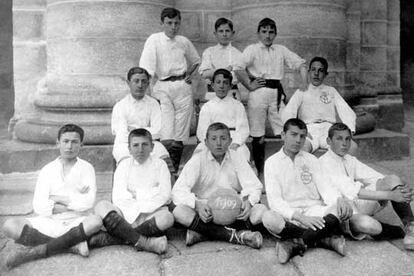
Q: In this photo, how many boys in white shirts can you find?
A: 11